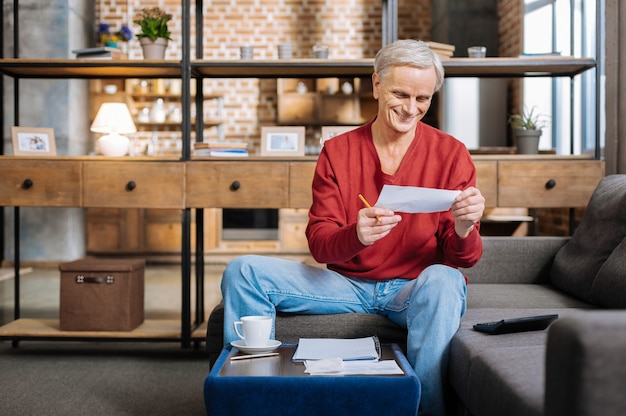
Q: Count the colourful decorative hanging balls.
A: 0